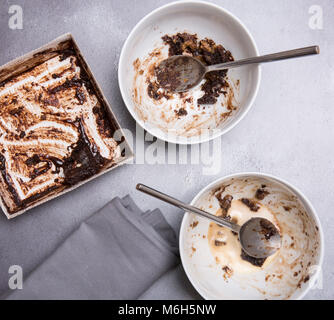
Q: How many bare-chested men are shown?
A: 0